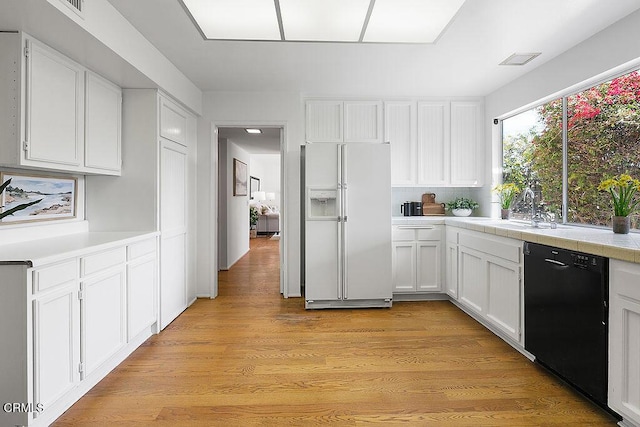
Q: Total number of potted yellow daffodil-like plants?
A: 2